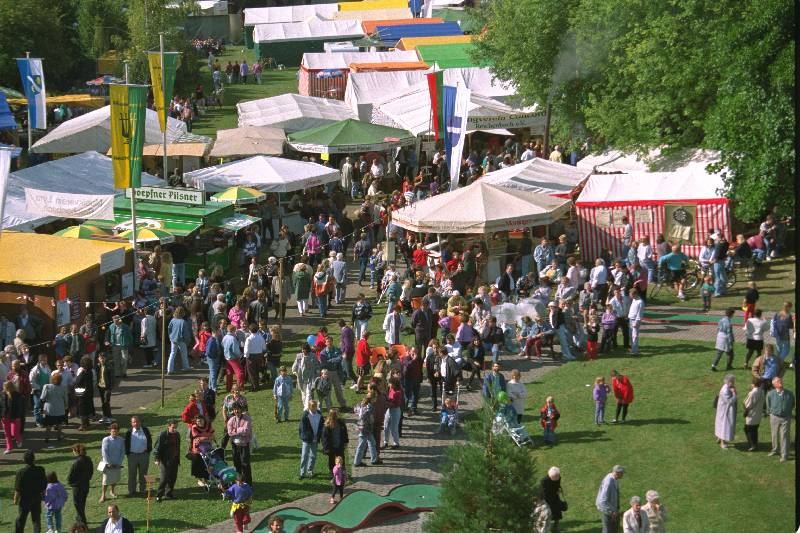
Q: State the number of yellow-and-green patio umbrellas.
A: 3